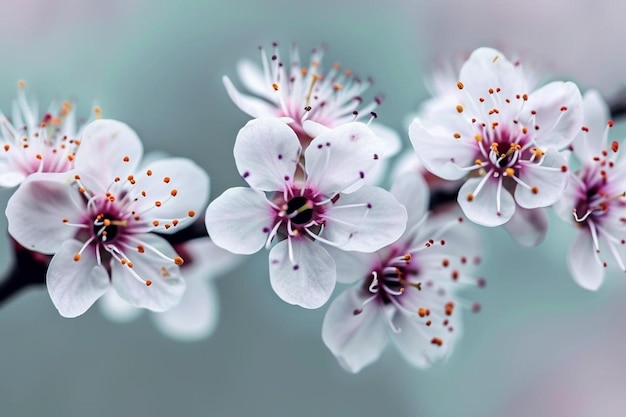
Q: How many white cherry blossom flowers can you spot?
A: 7